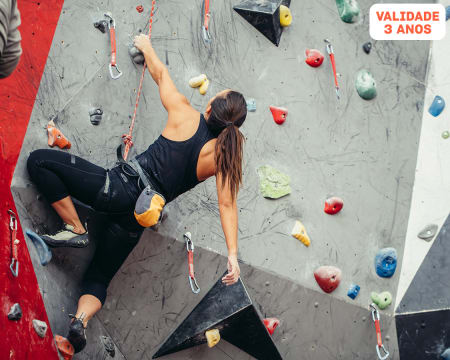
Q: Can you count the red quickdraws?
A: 6